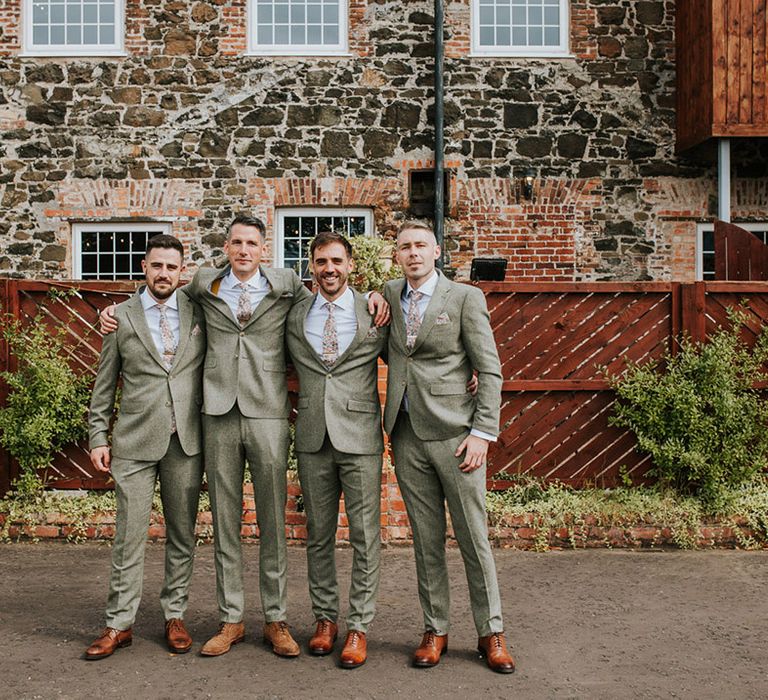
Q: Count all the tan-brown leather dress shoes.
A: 8